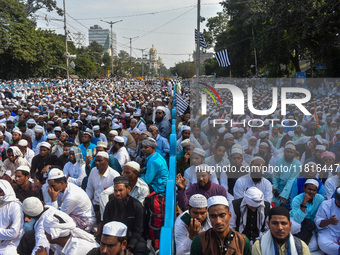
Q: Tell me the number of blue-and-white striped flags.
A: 3